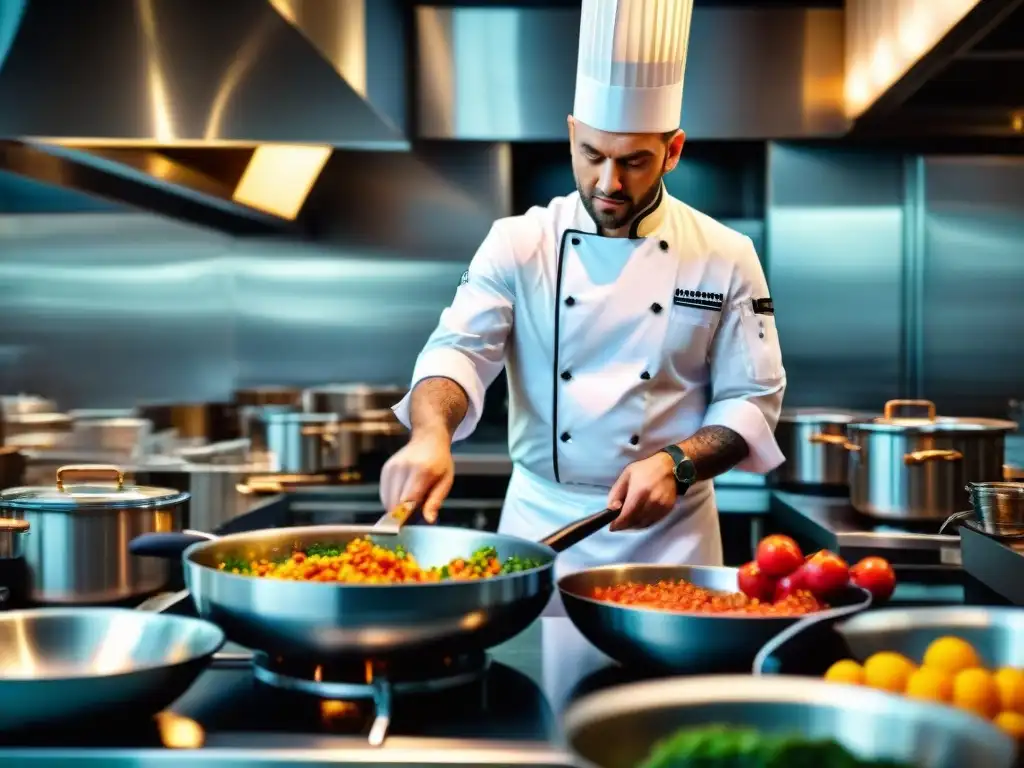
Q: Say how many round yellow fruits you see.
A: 7